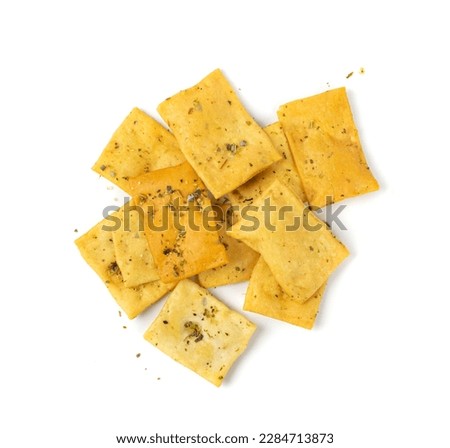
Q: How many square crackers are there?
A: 11